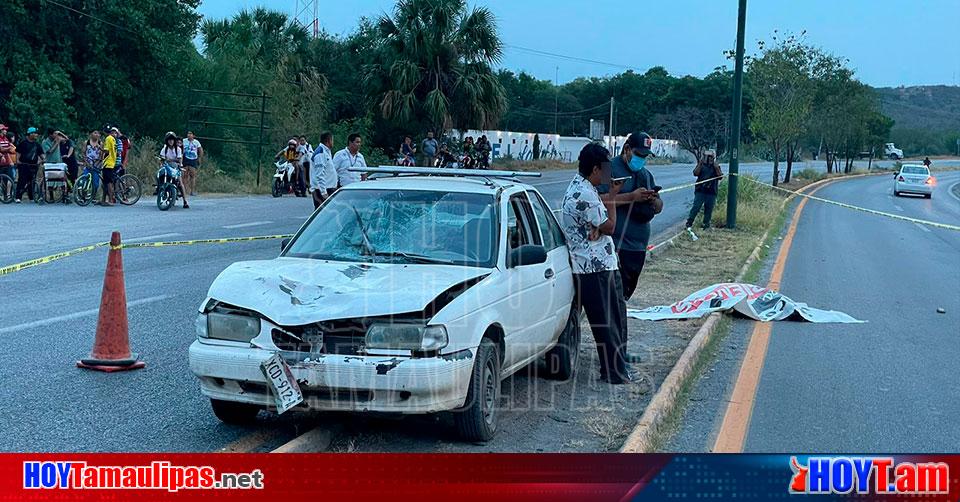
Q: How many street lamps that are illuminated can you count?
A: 0